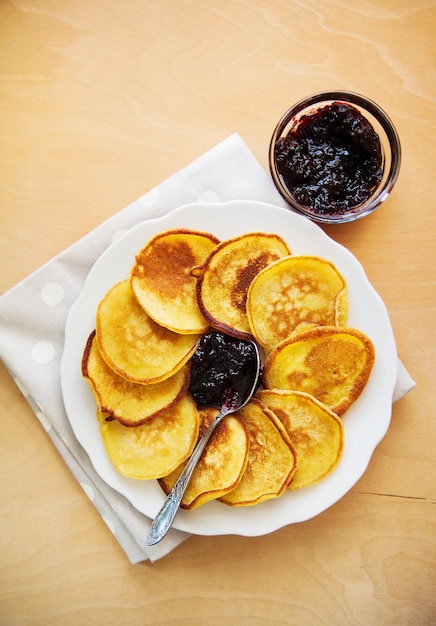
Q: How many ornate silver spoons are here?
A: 1